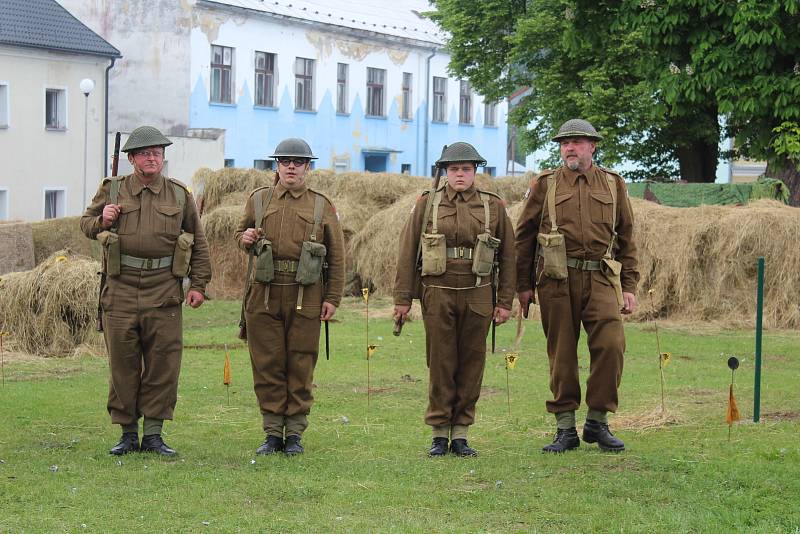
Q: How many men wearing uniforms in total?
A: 4